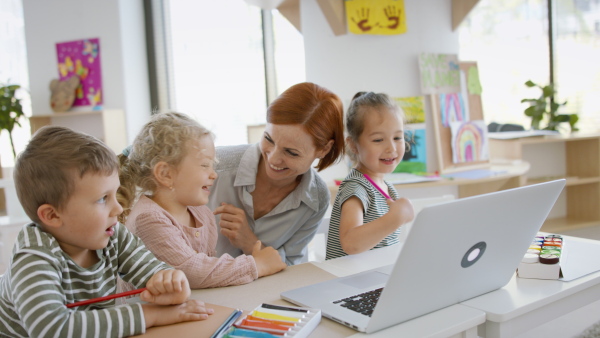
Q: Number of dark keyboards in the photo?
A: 1